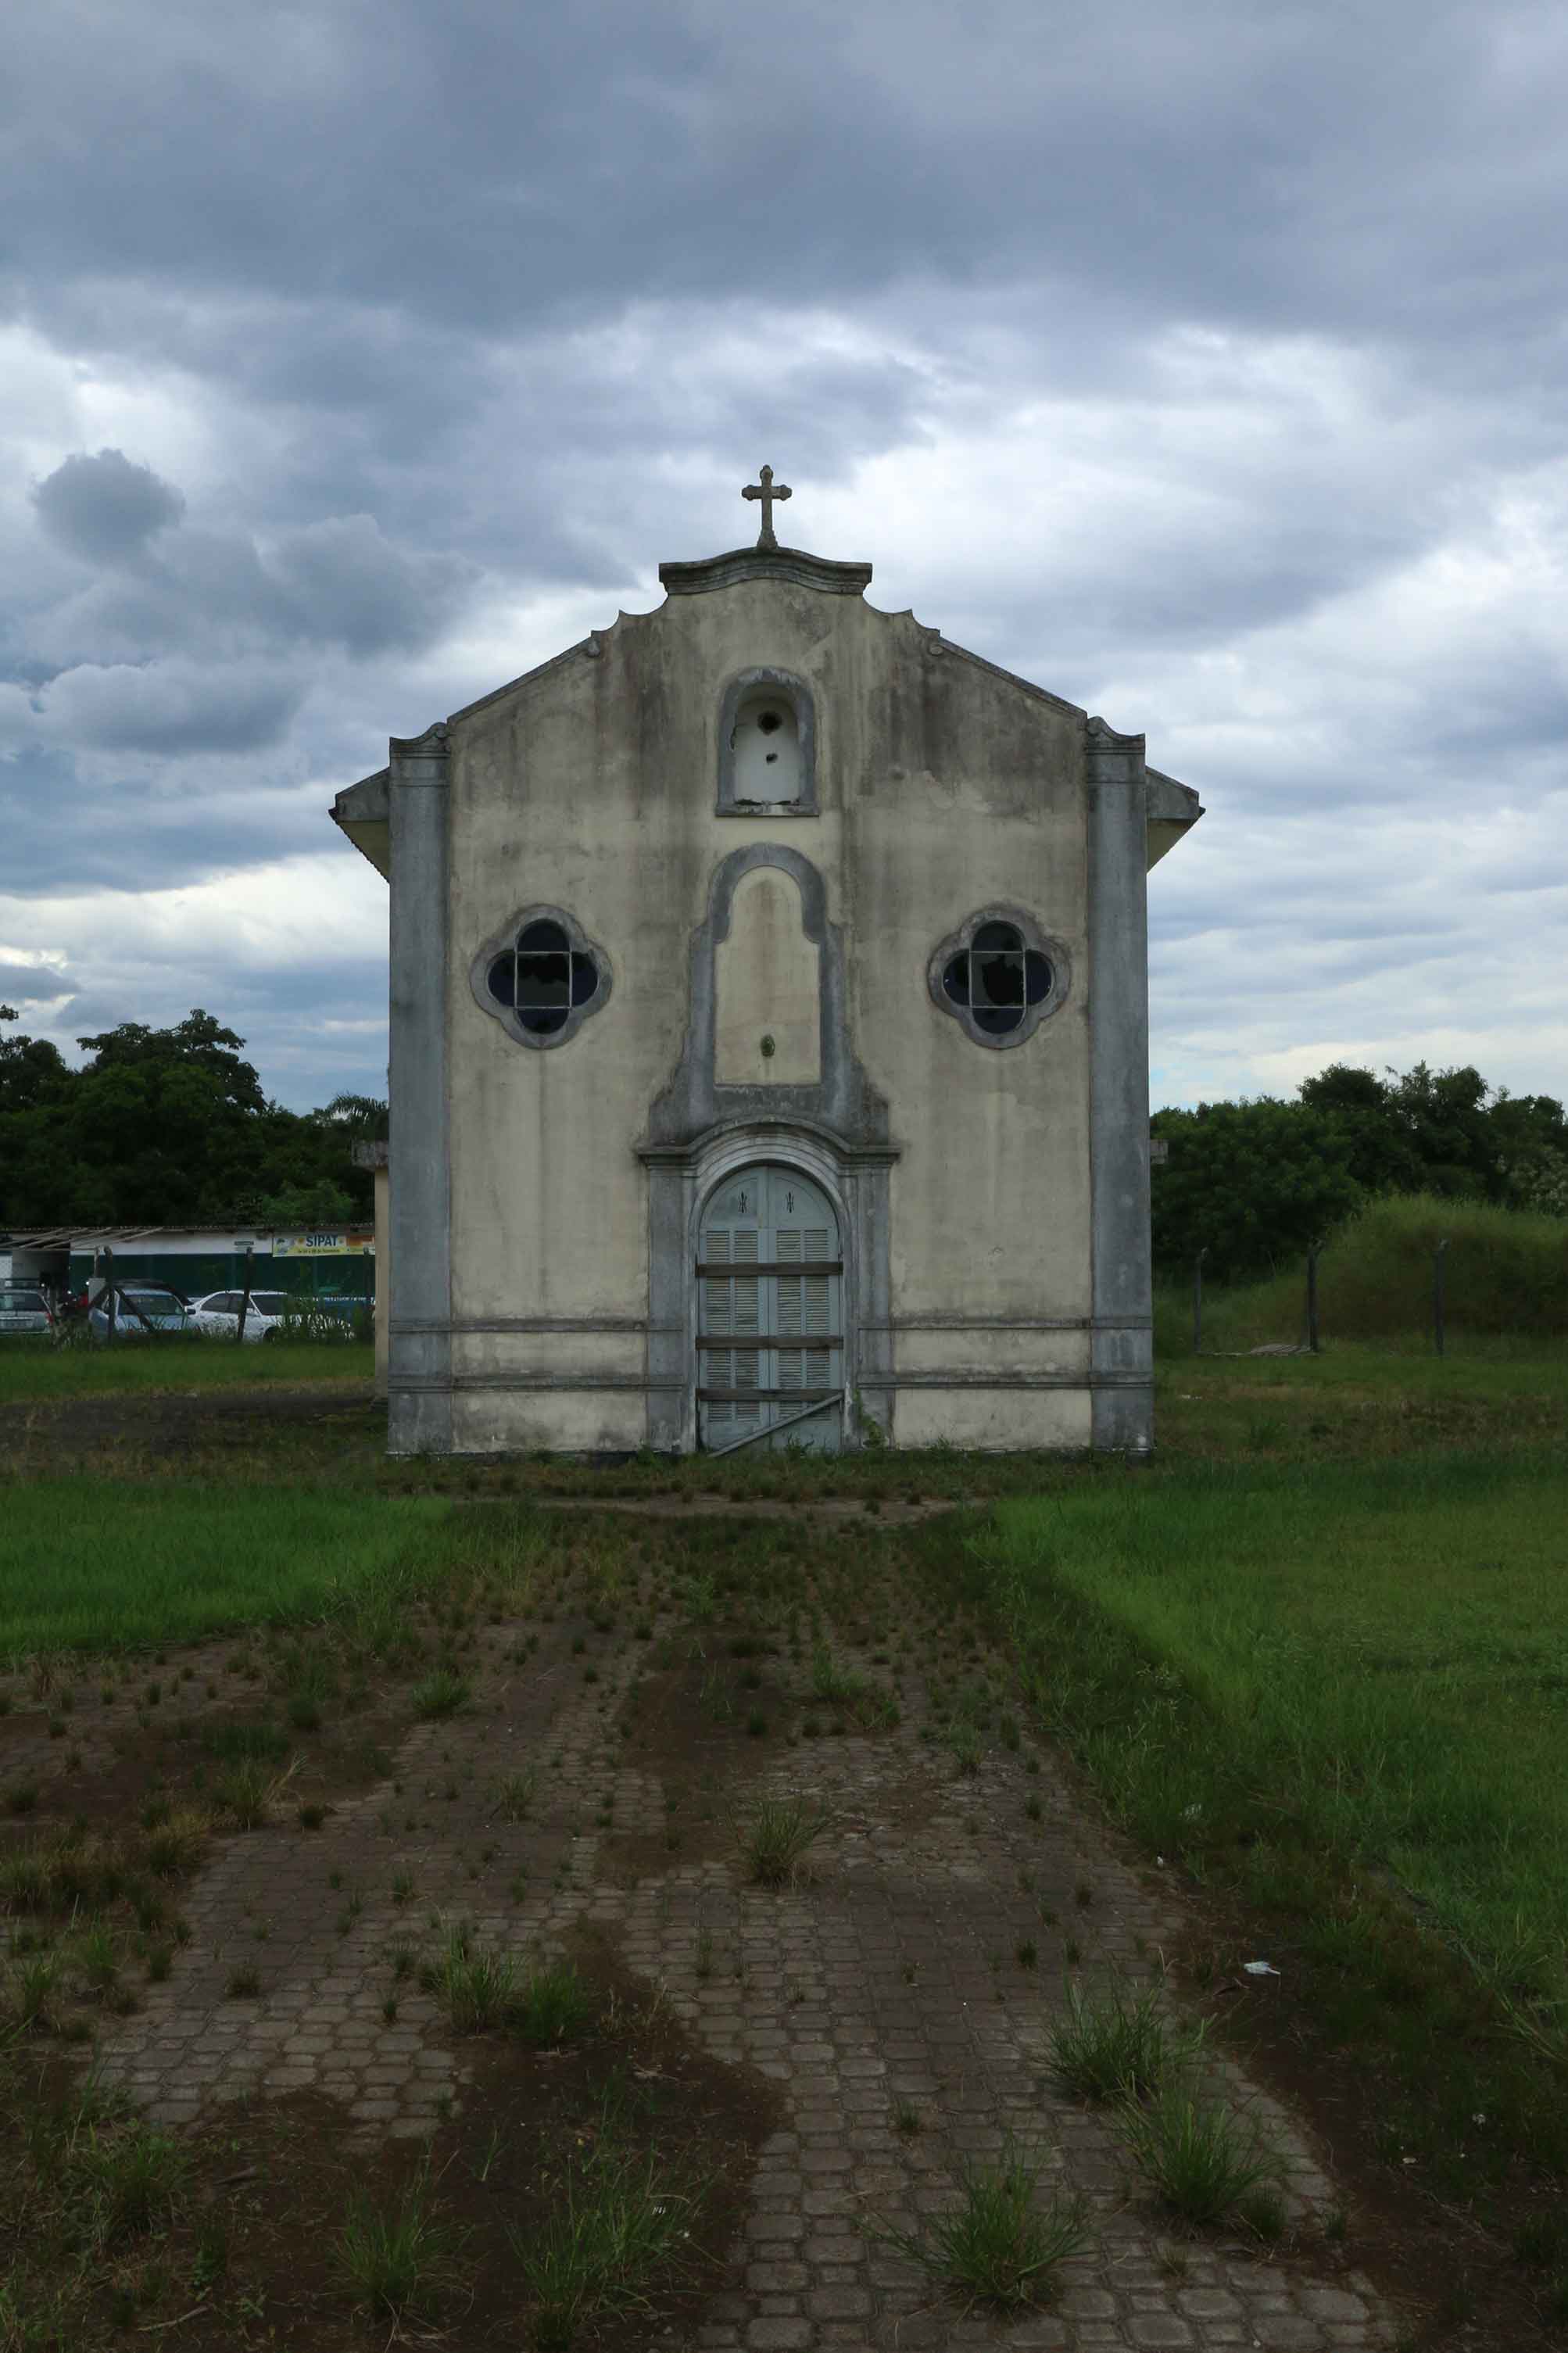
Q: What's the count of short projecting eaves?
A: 2